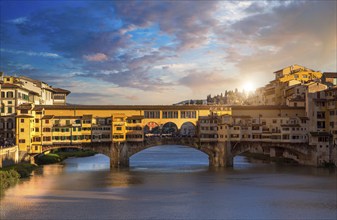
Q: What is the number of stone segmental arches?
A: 3